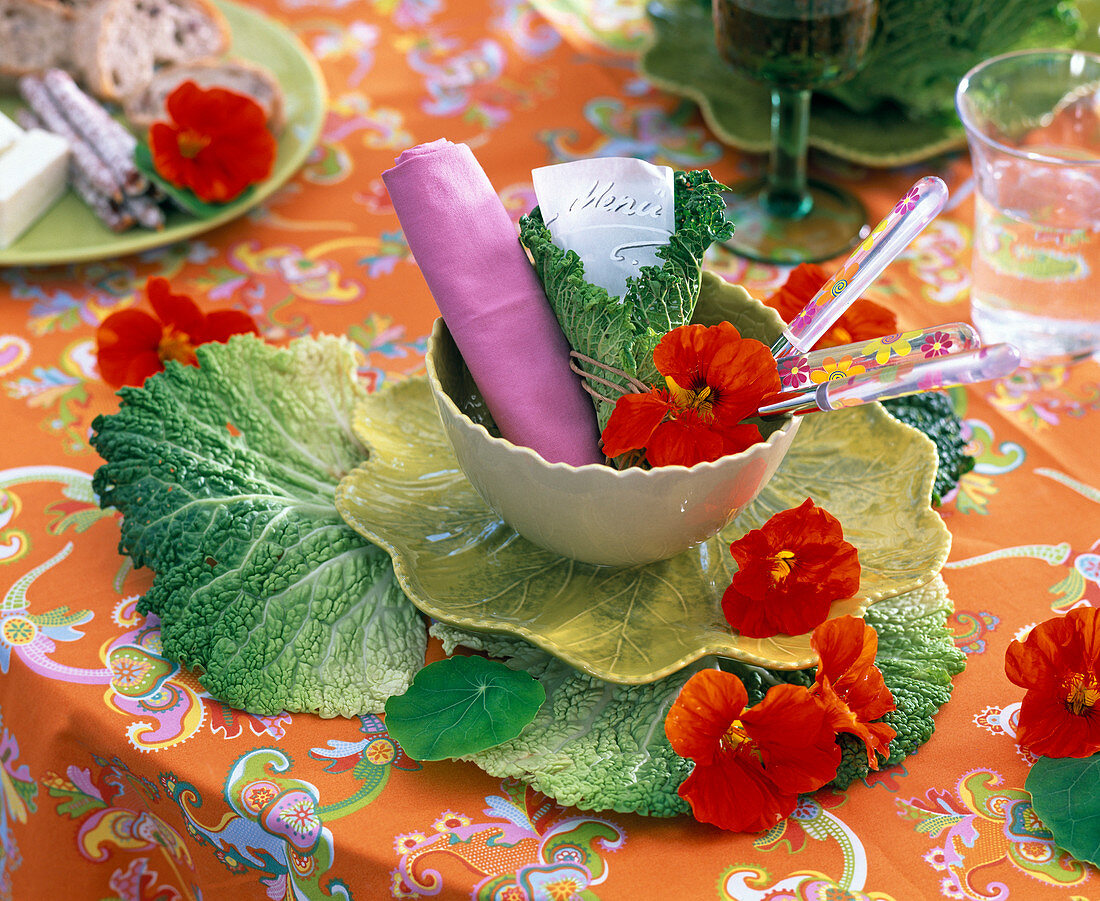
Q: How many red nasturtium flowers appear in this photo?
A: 8